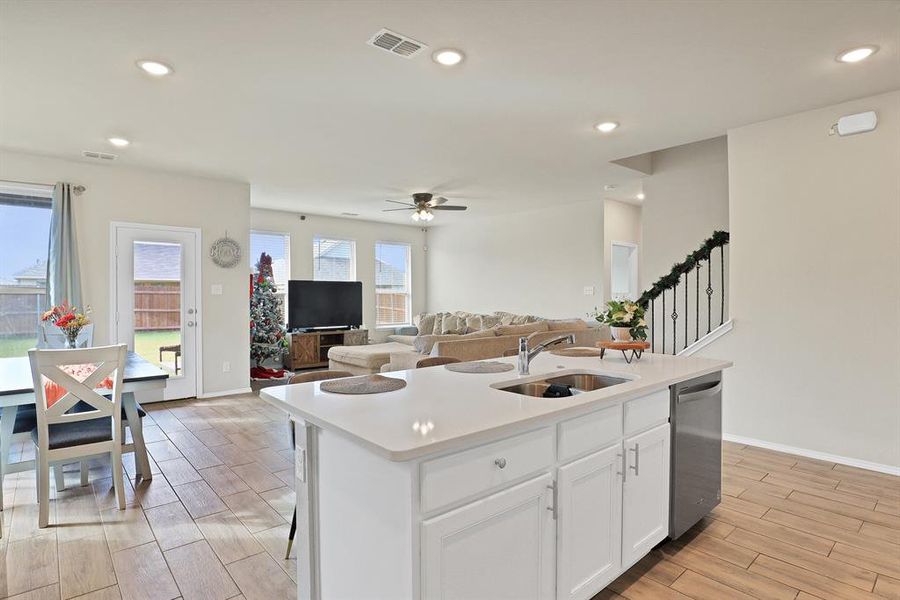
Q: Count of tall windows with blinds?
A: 3